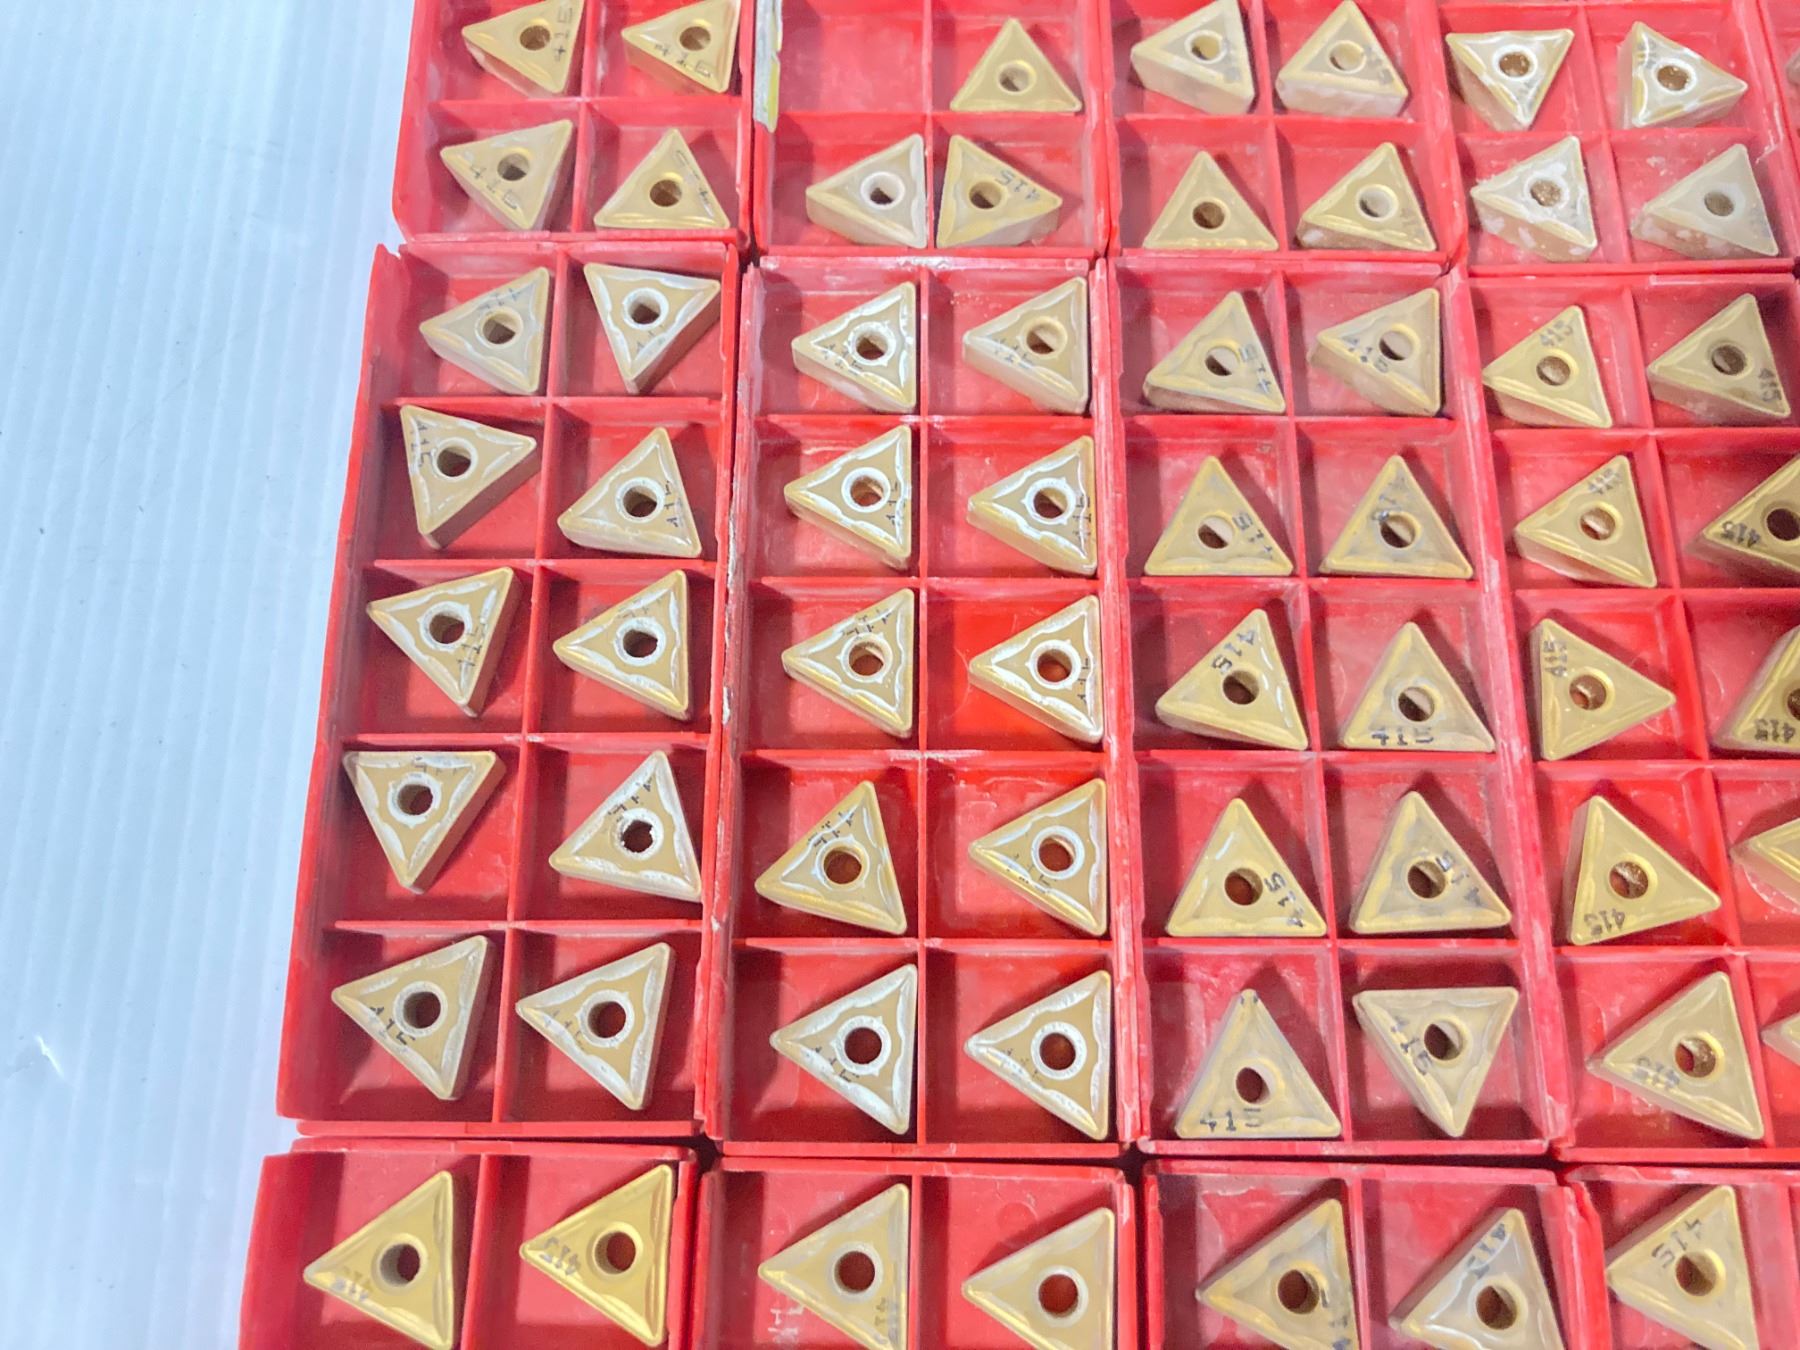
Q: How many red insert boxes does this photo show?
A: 12